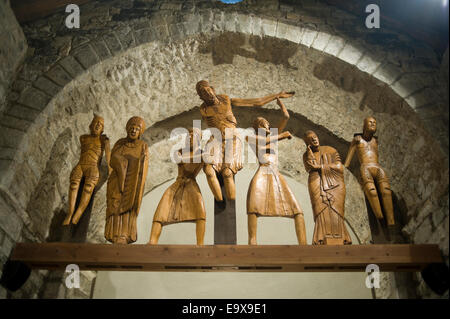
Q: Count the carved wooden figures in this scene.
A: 7